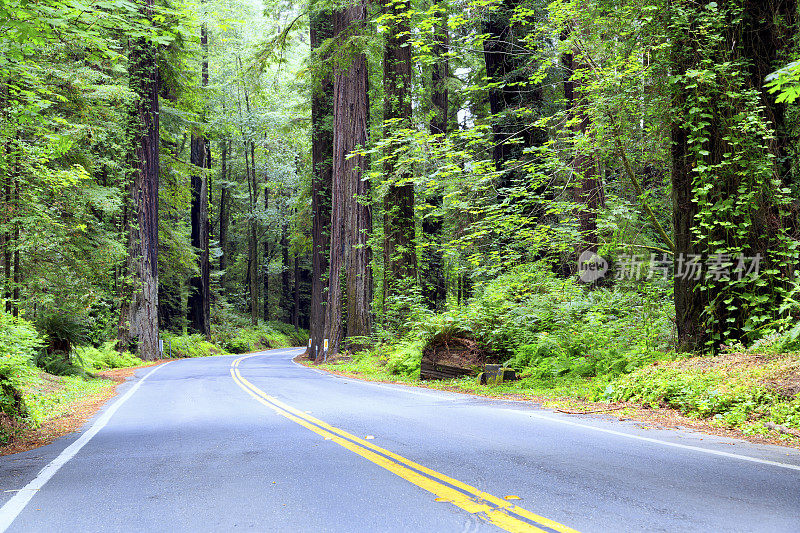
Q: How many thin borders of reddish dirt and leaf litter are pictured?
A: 2